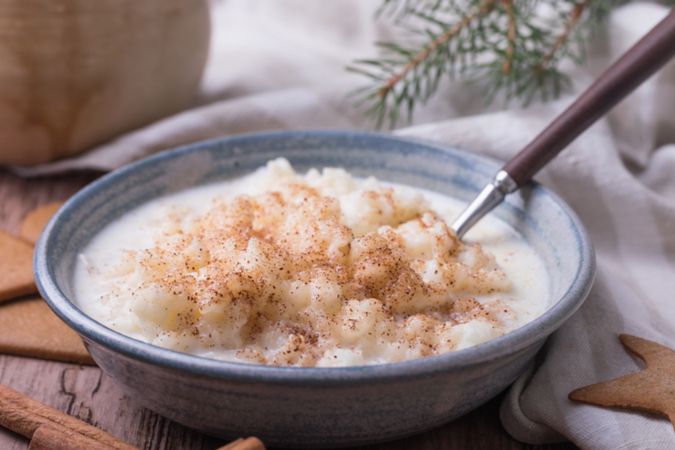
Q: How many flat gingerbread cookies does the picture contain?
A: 4